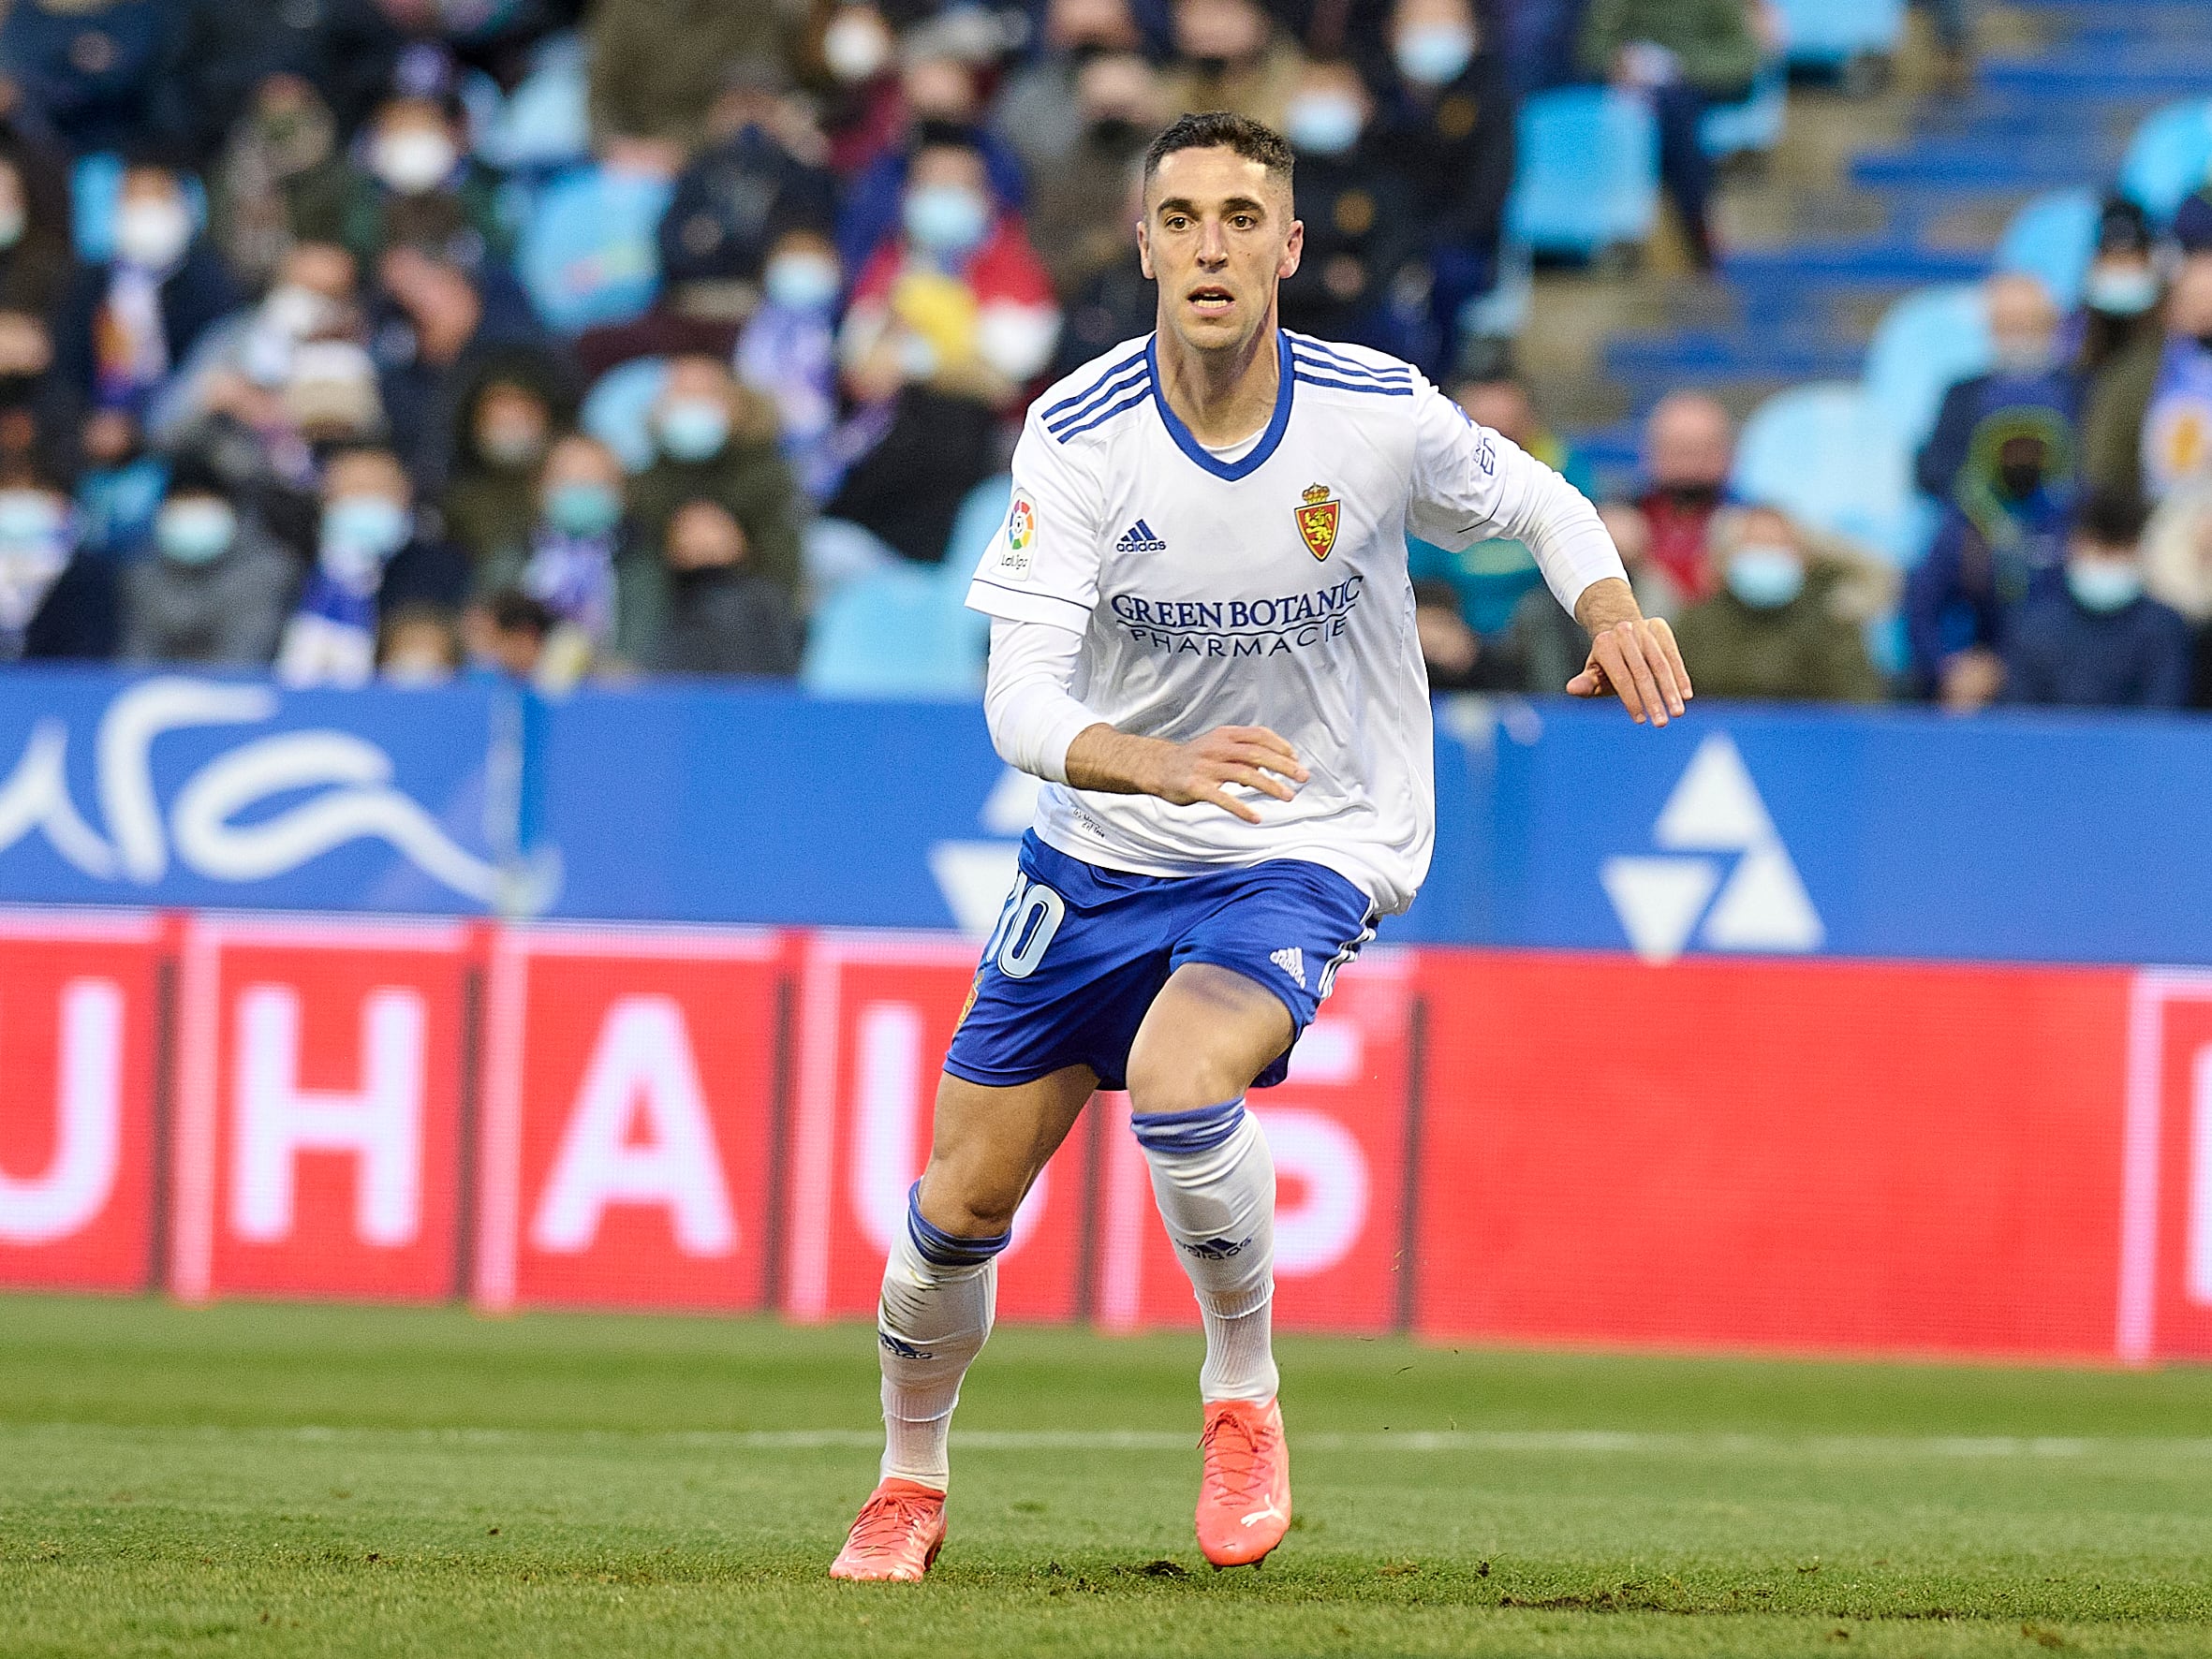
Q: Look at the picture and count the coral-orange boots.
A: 2